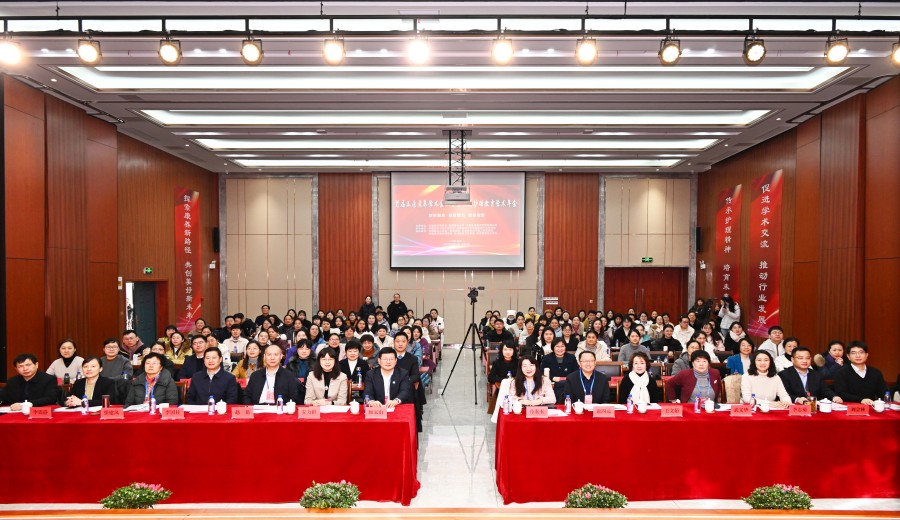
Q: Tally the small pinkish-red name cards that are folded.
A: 12